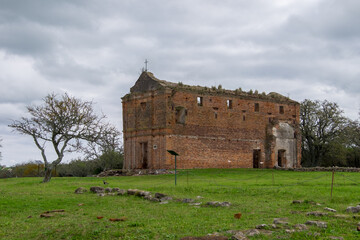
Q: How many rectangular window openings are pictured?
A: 4